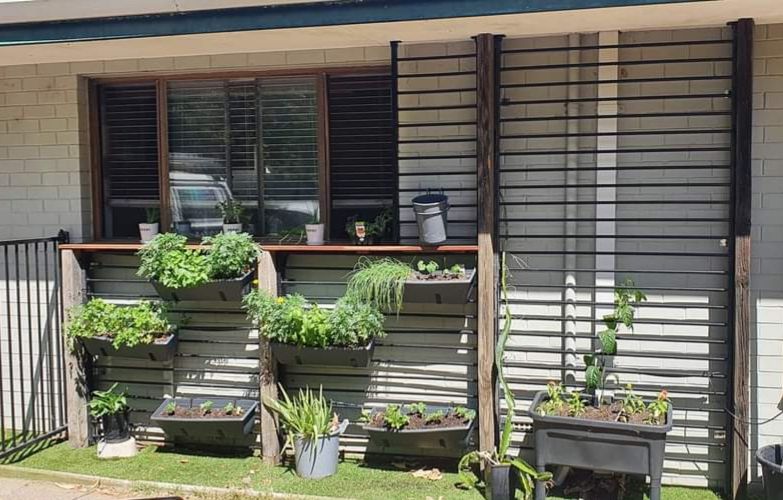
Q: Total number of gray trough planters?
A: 7